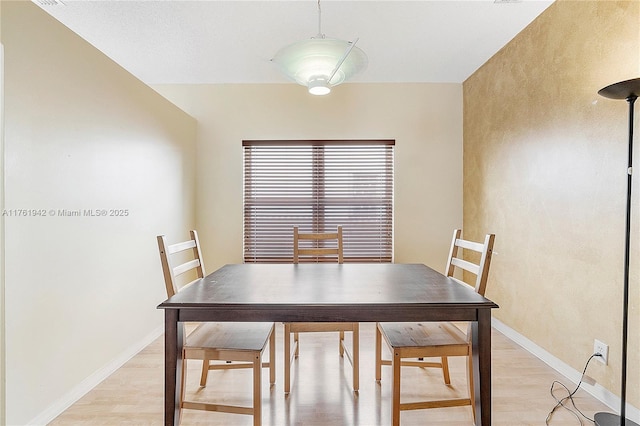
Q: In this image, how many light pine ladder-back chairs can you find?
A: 3